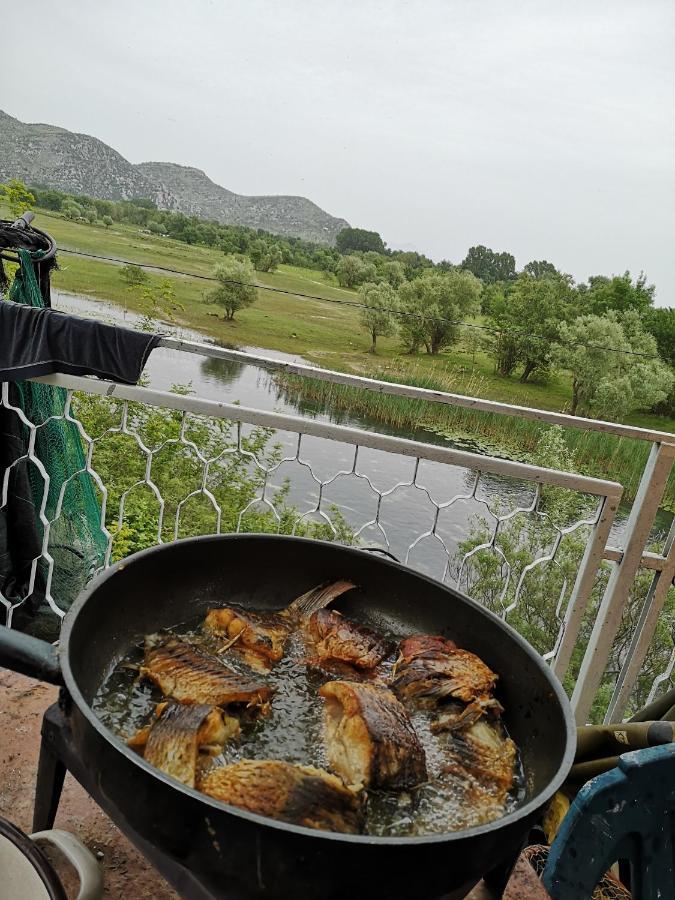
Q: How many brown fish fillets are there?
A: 8